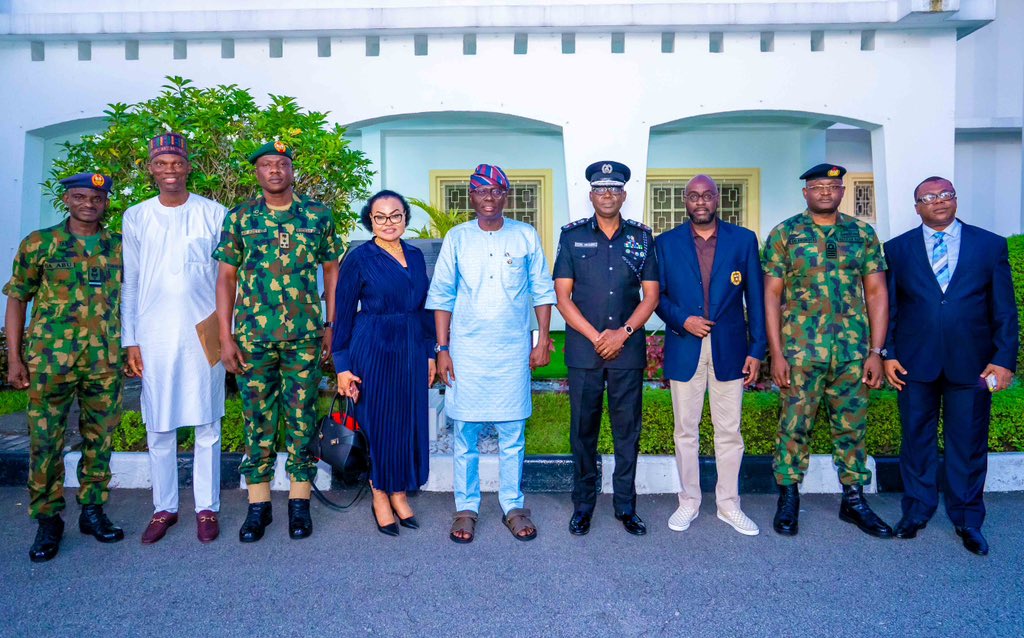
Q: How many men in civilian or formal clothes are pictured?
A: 4